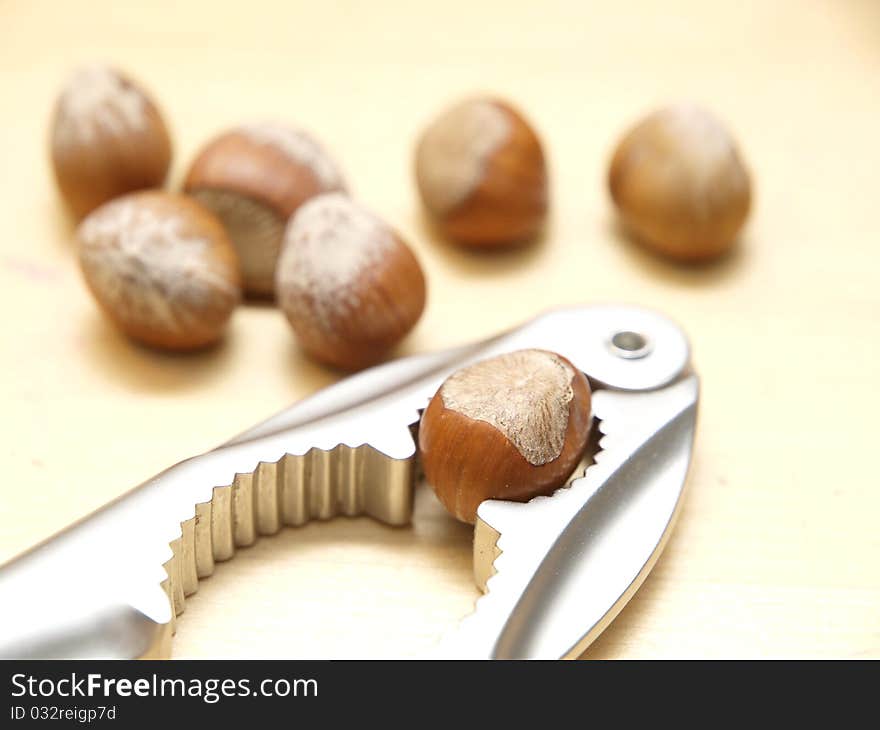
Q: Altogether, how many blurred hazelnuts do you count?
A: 6